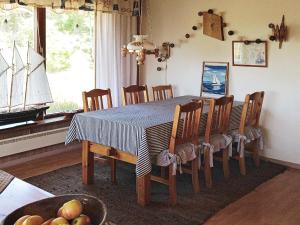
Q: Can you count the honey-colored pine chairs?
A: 6